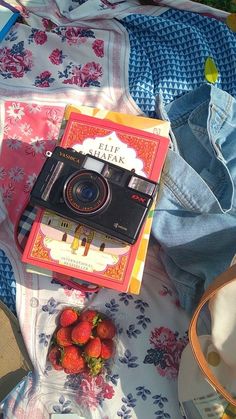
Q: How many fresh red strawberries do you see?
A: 9